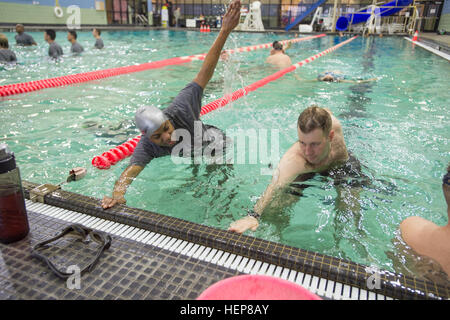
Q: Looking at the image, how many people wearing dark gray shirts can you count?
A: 6